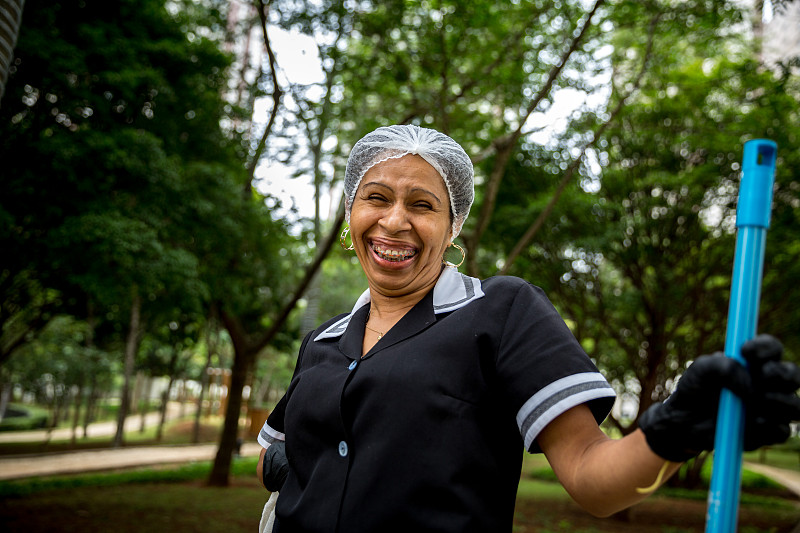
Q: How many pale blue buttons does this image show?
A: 2